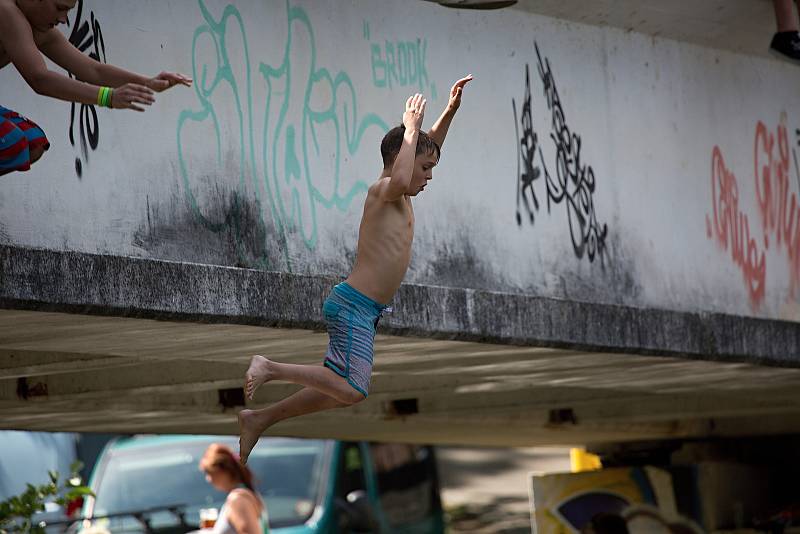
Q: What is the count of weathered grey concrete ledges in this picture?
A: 1